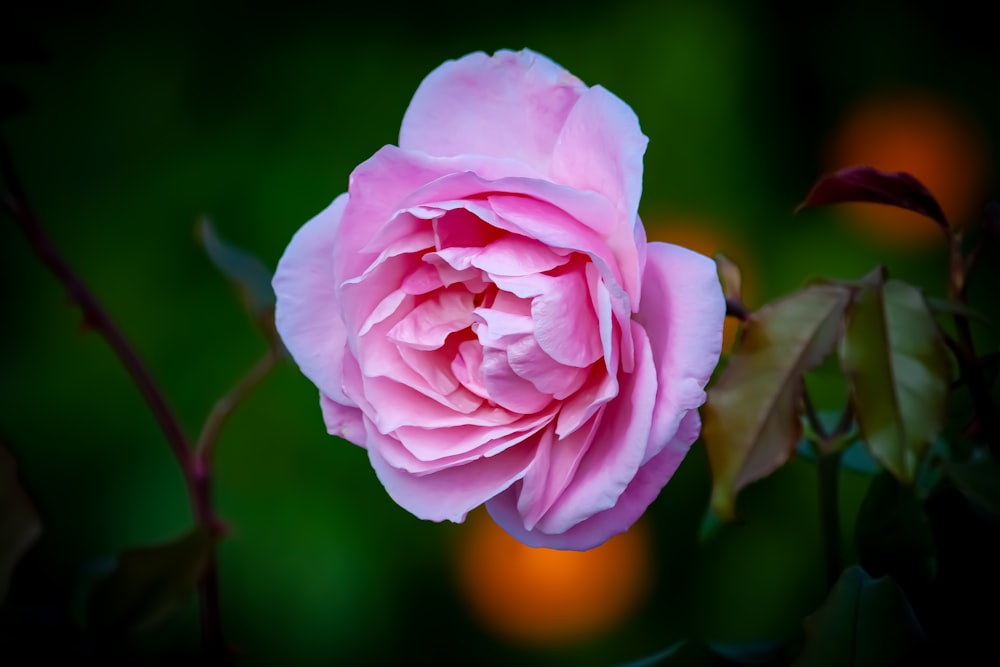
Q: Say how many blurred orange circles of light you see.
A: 3